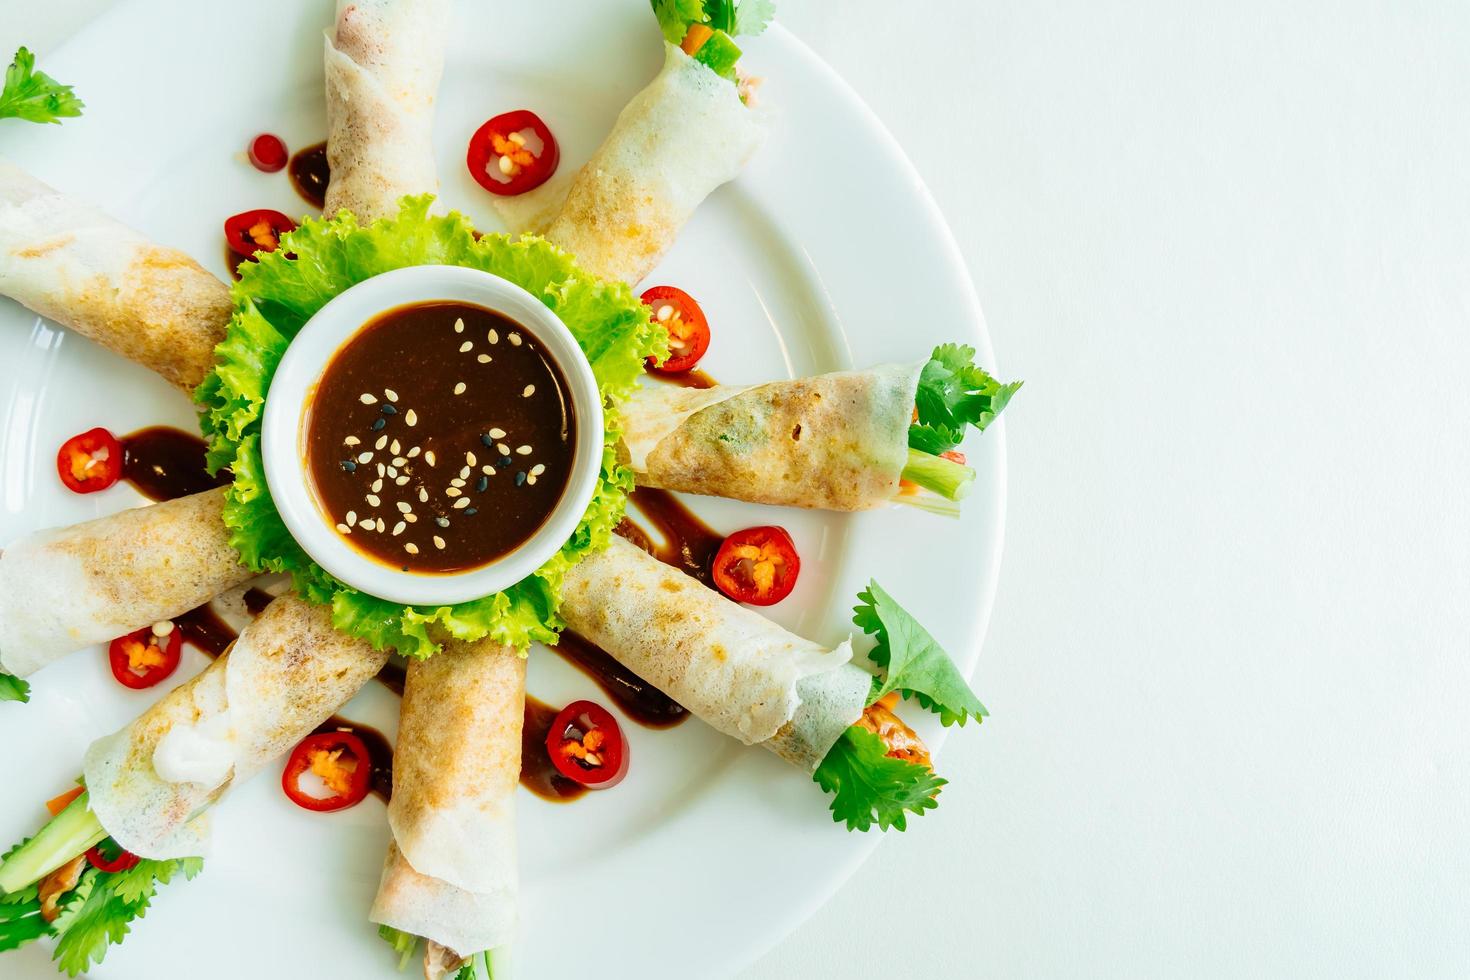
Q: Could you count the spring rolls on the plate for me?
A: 8